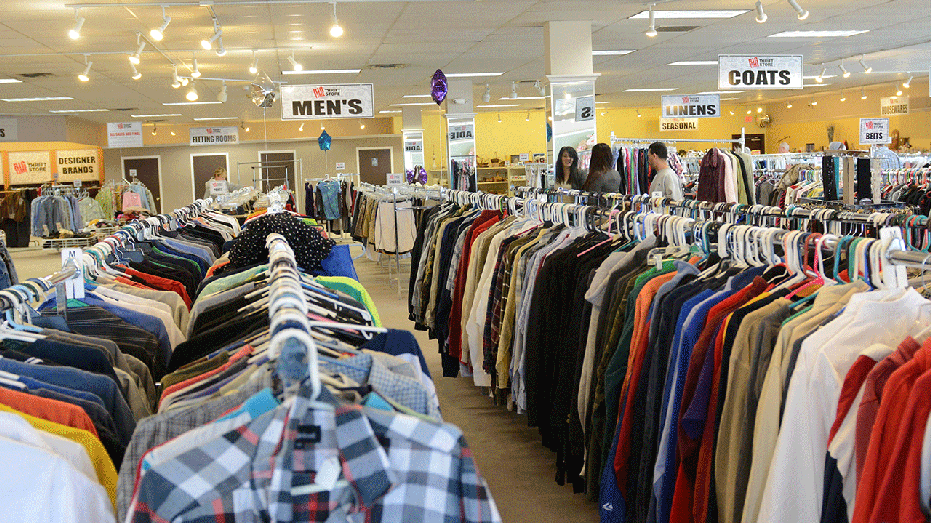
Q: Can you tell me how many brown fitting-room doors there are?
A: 4